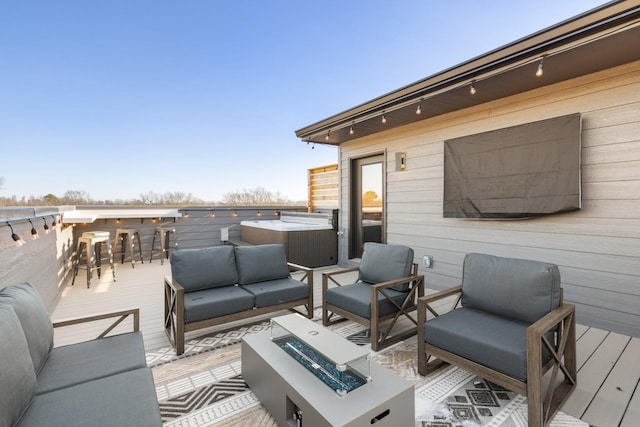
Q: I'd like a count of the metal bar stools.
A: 4